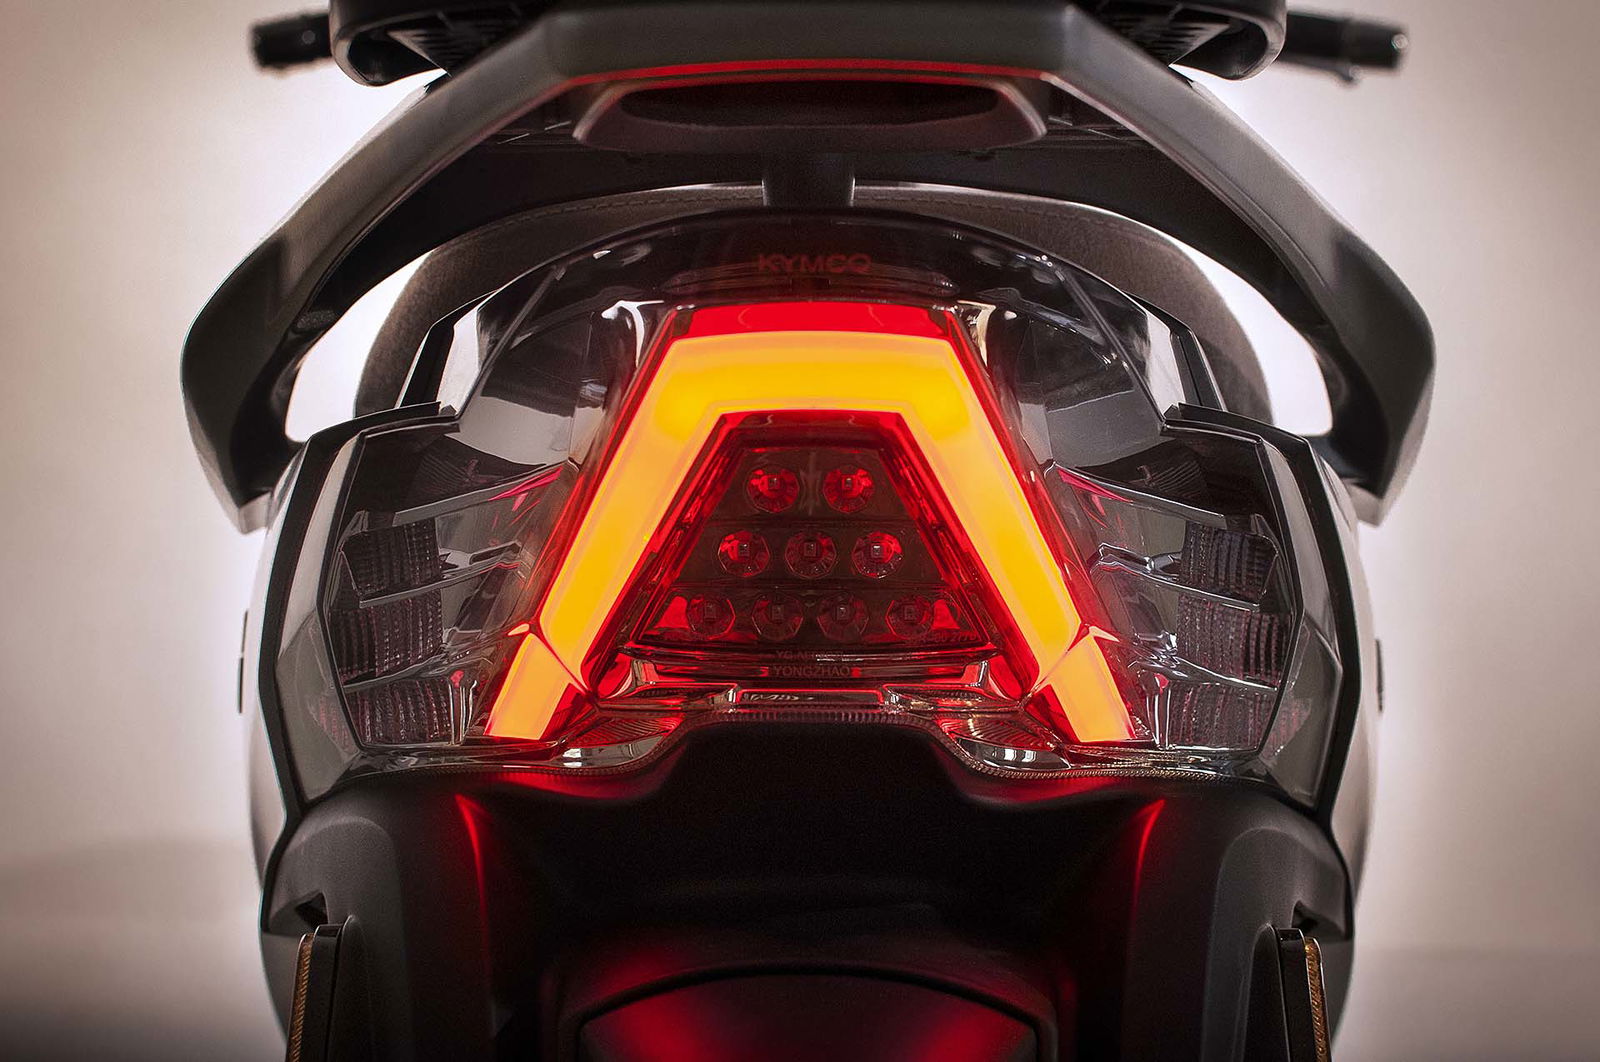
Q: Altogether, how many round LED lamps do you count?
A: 9